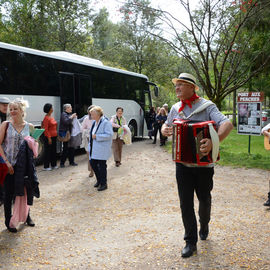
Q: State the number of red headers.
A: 1